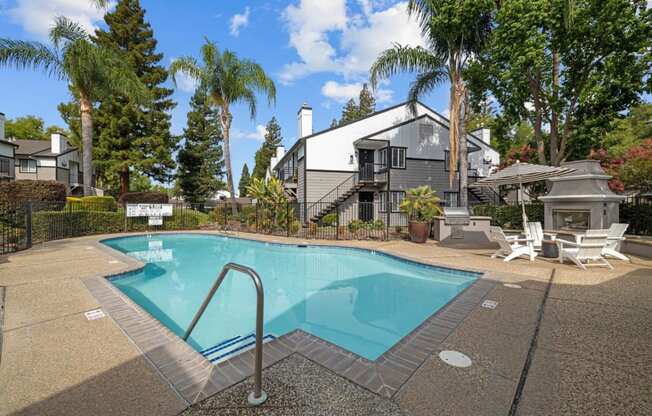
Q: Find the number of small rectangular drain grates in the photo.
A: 2